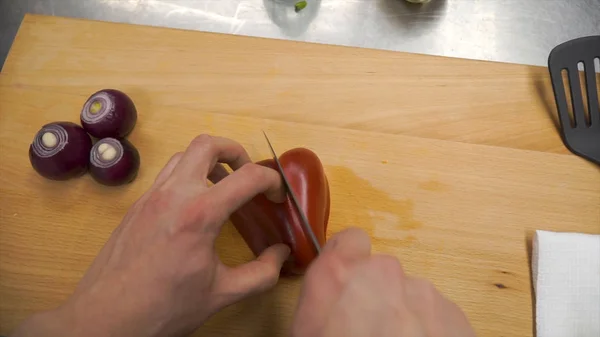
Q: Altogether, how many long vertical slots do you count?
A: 3